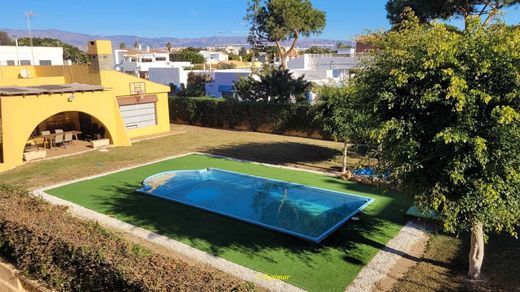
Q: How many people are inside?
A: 0